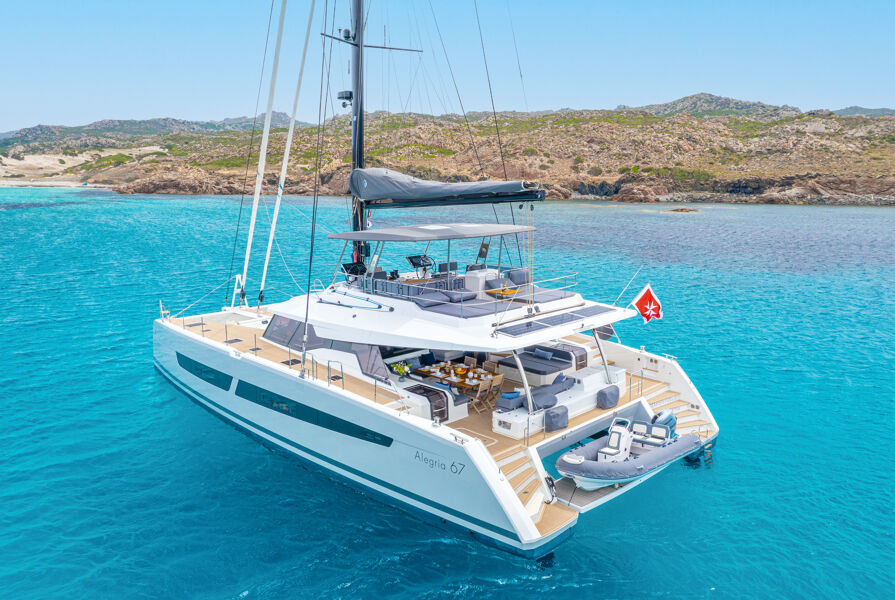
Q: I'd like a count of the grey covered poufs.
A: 2